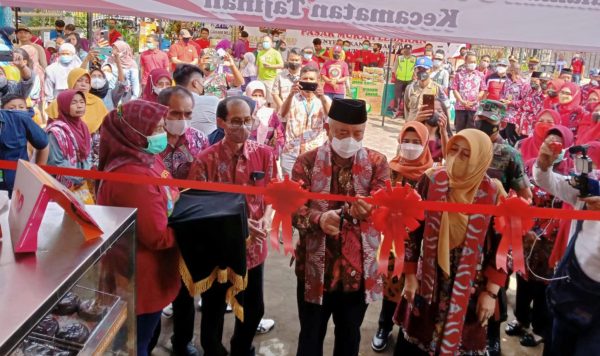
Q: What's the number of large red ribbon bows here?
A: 3